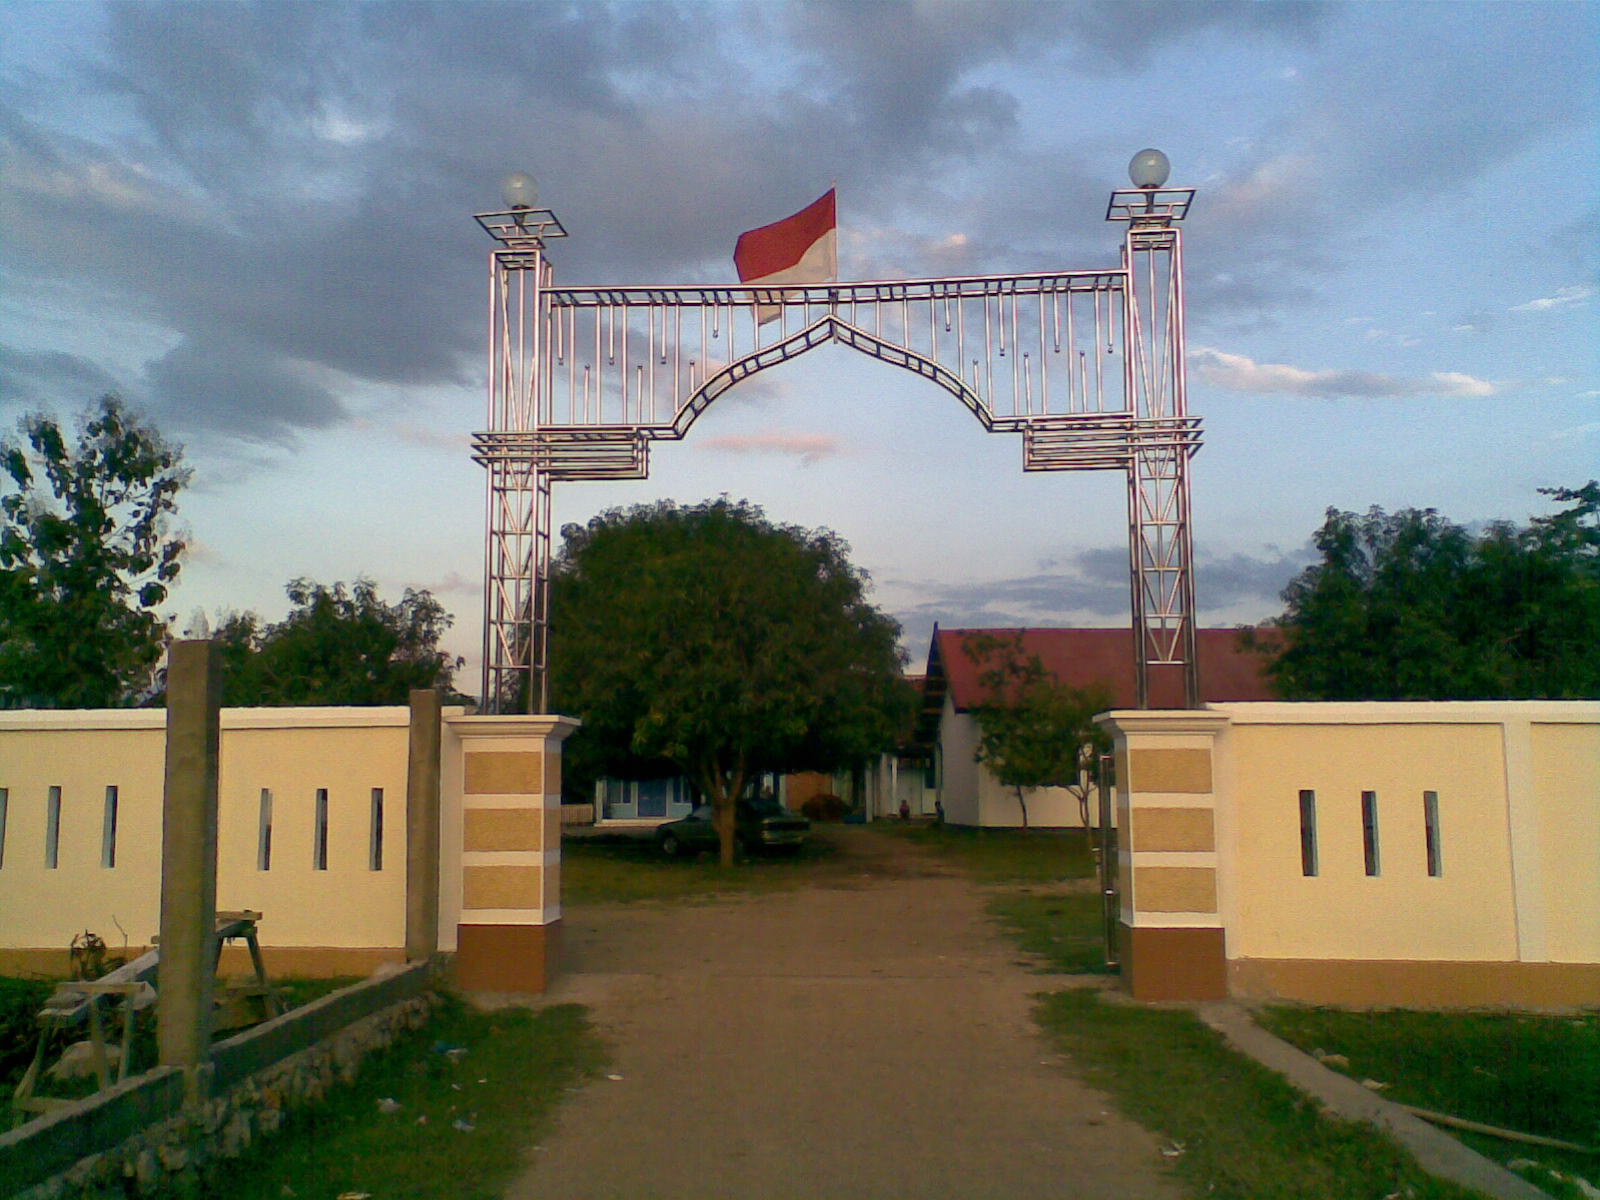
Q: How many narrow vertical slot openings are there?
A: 9